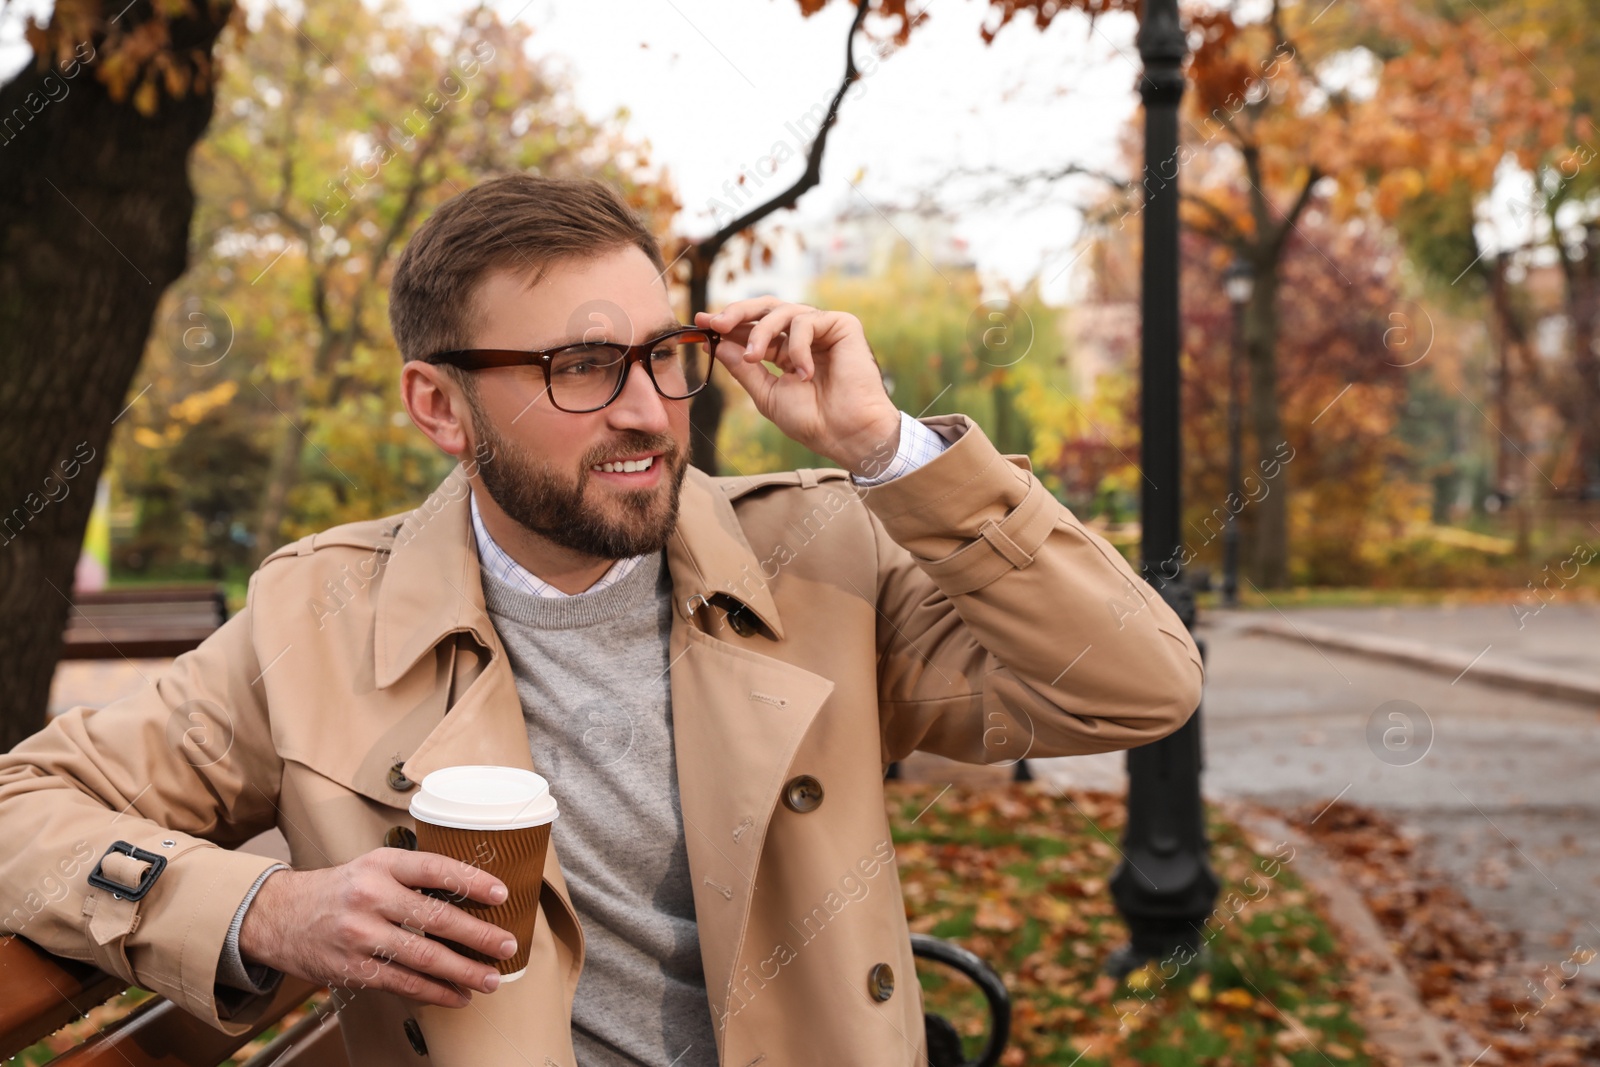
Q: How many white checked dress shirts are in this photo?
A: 1